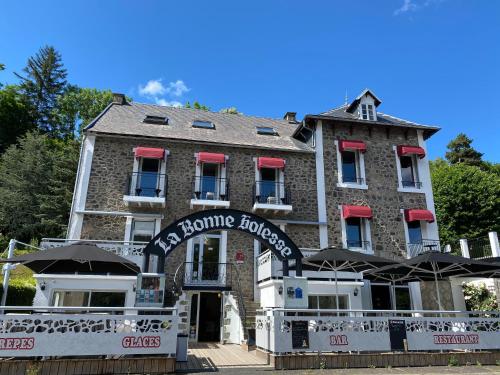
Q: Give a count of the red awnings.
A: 7